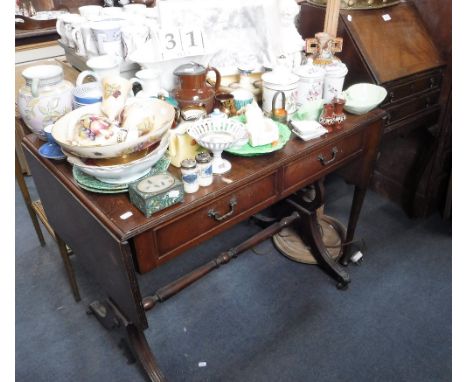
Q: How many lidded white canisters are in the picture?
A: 3